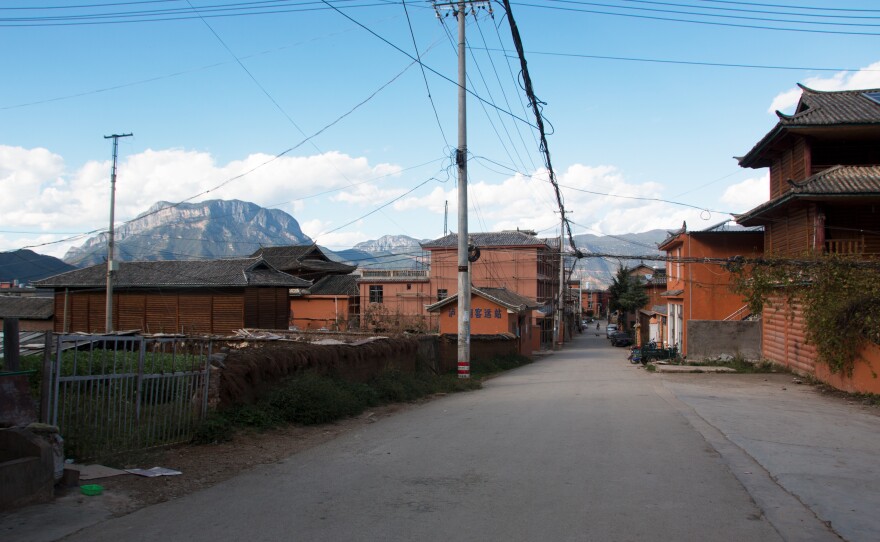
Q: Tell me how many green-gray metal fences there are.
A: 1